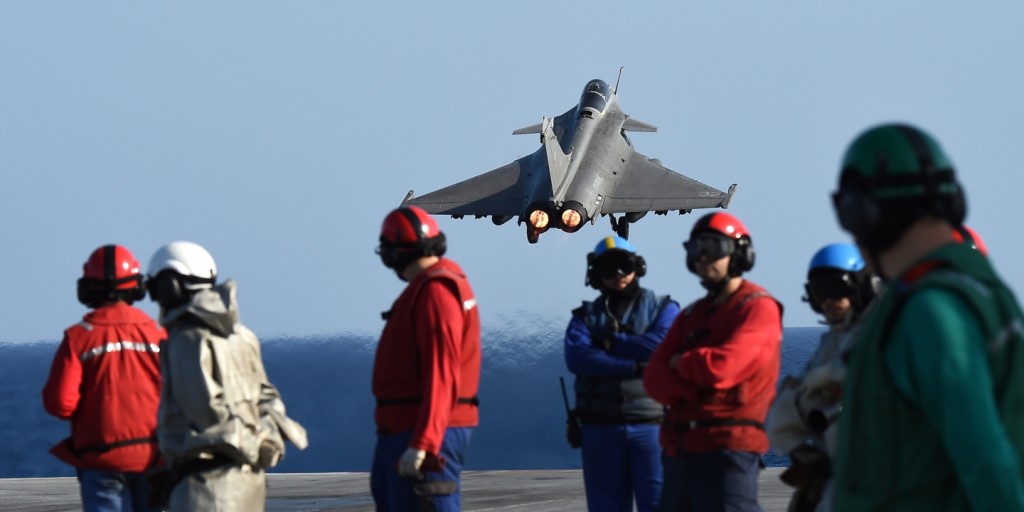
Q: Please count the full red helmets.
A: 3